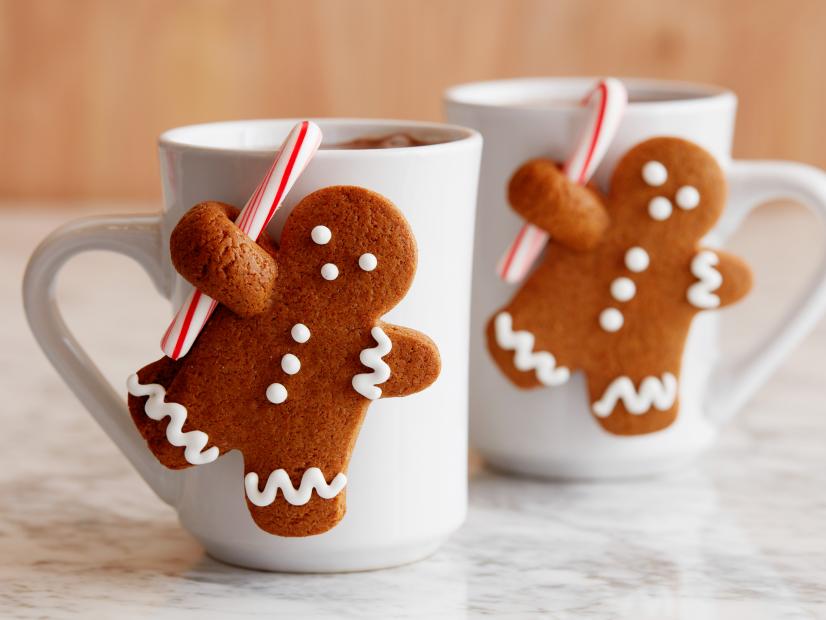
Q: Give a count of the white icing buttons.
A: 6